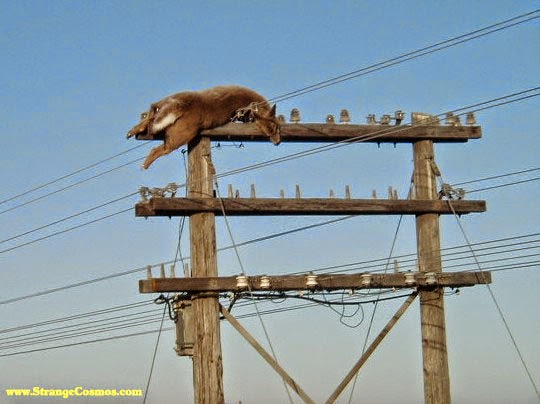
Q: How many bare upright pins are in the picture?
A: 15